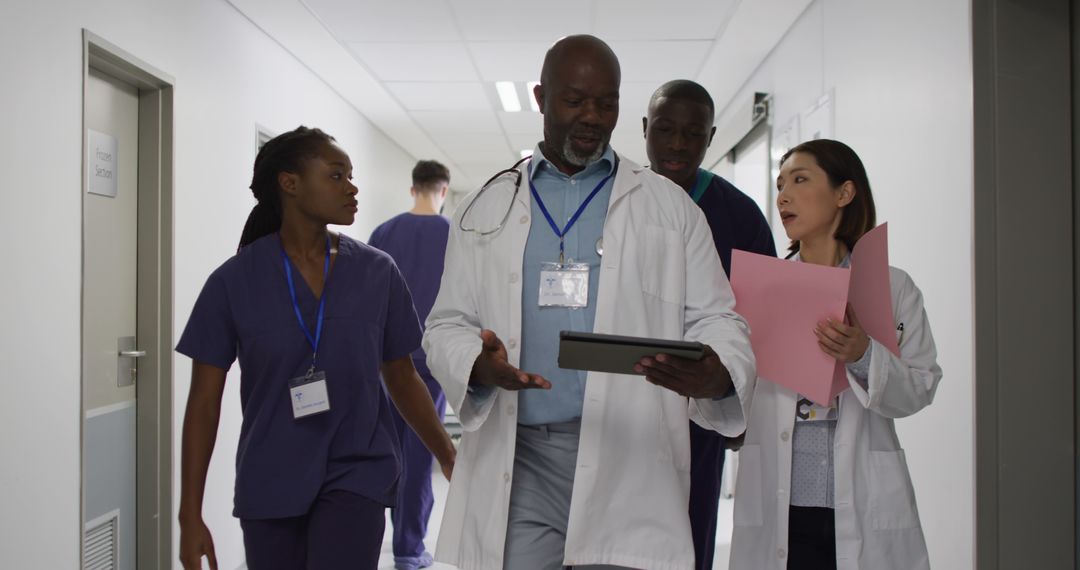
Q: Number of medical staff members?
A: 5